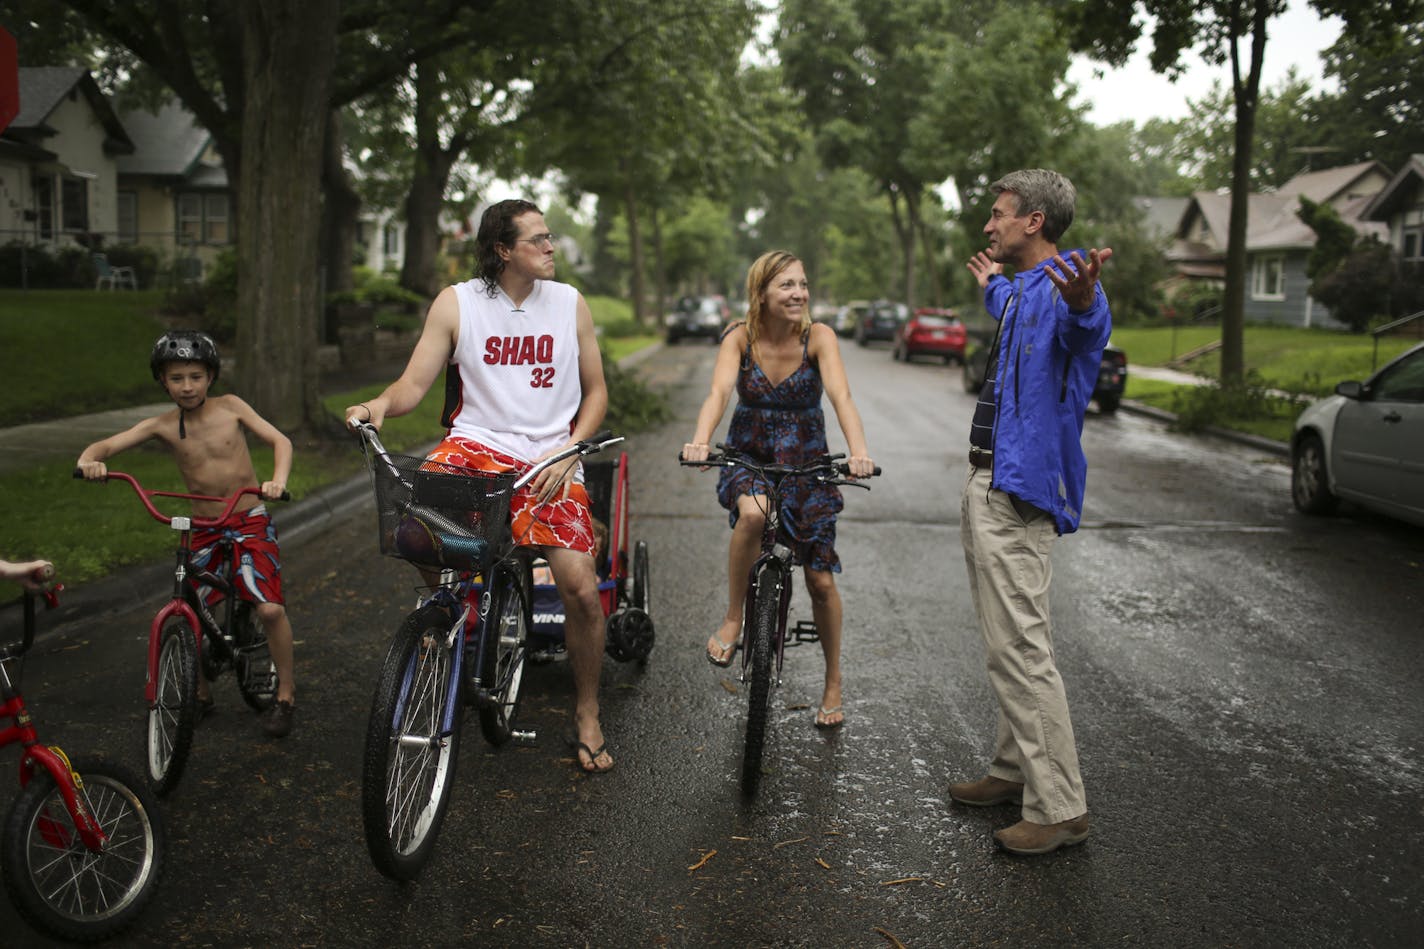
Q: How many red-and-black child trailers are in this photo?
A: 1